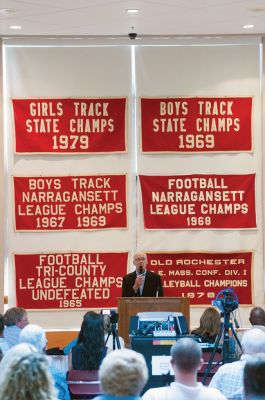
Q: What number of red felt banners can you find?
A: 6